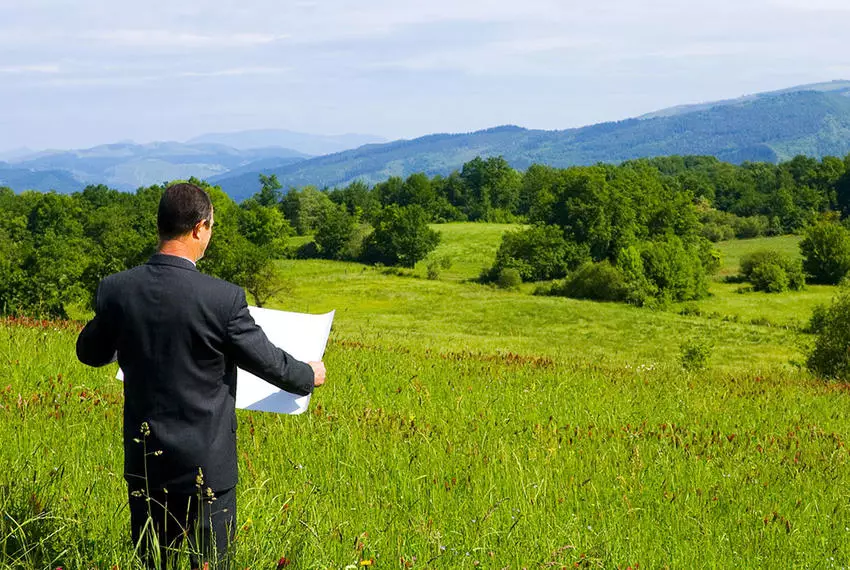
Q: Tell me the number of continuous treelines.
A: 1